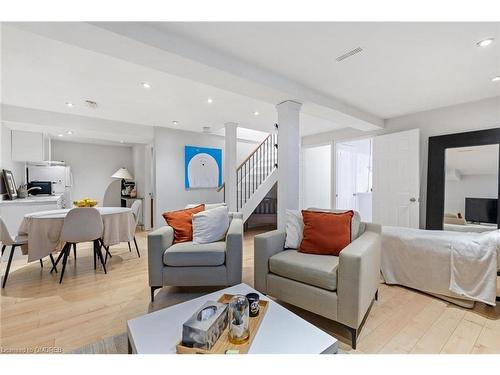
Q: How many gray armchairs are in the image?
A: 2